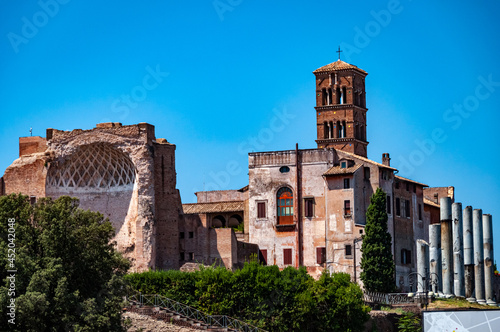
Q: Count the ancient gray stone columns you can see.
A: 7